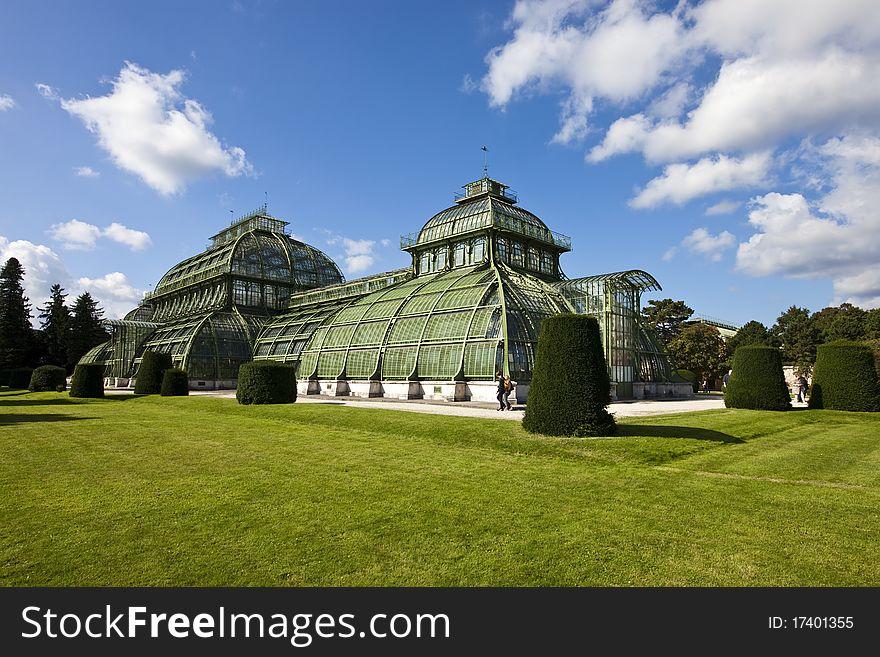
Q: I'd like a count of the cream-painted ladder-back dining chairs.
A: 0